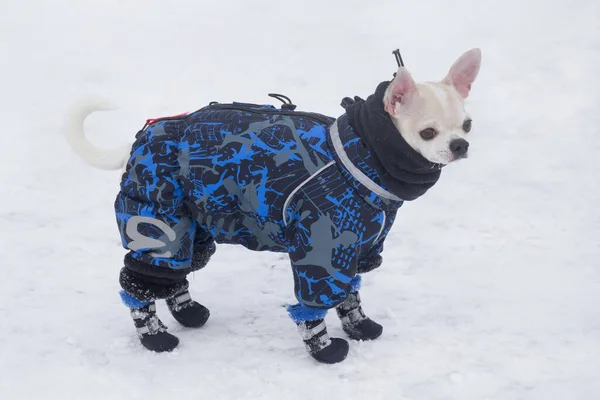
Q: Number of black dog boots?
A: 4